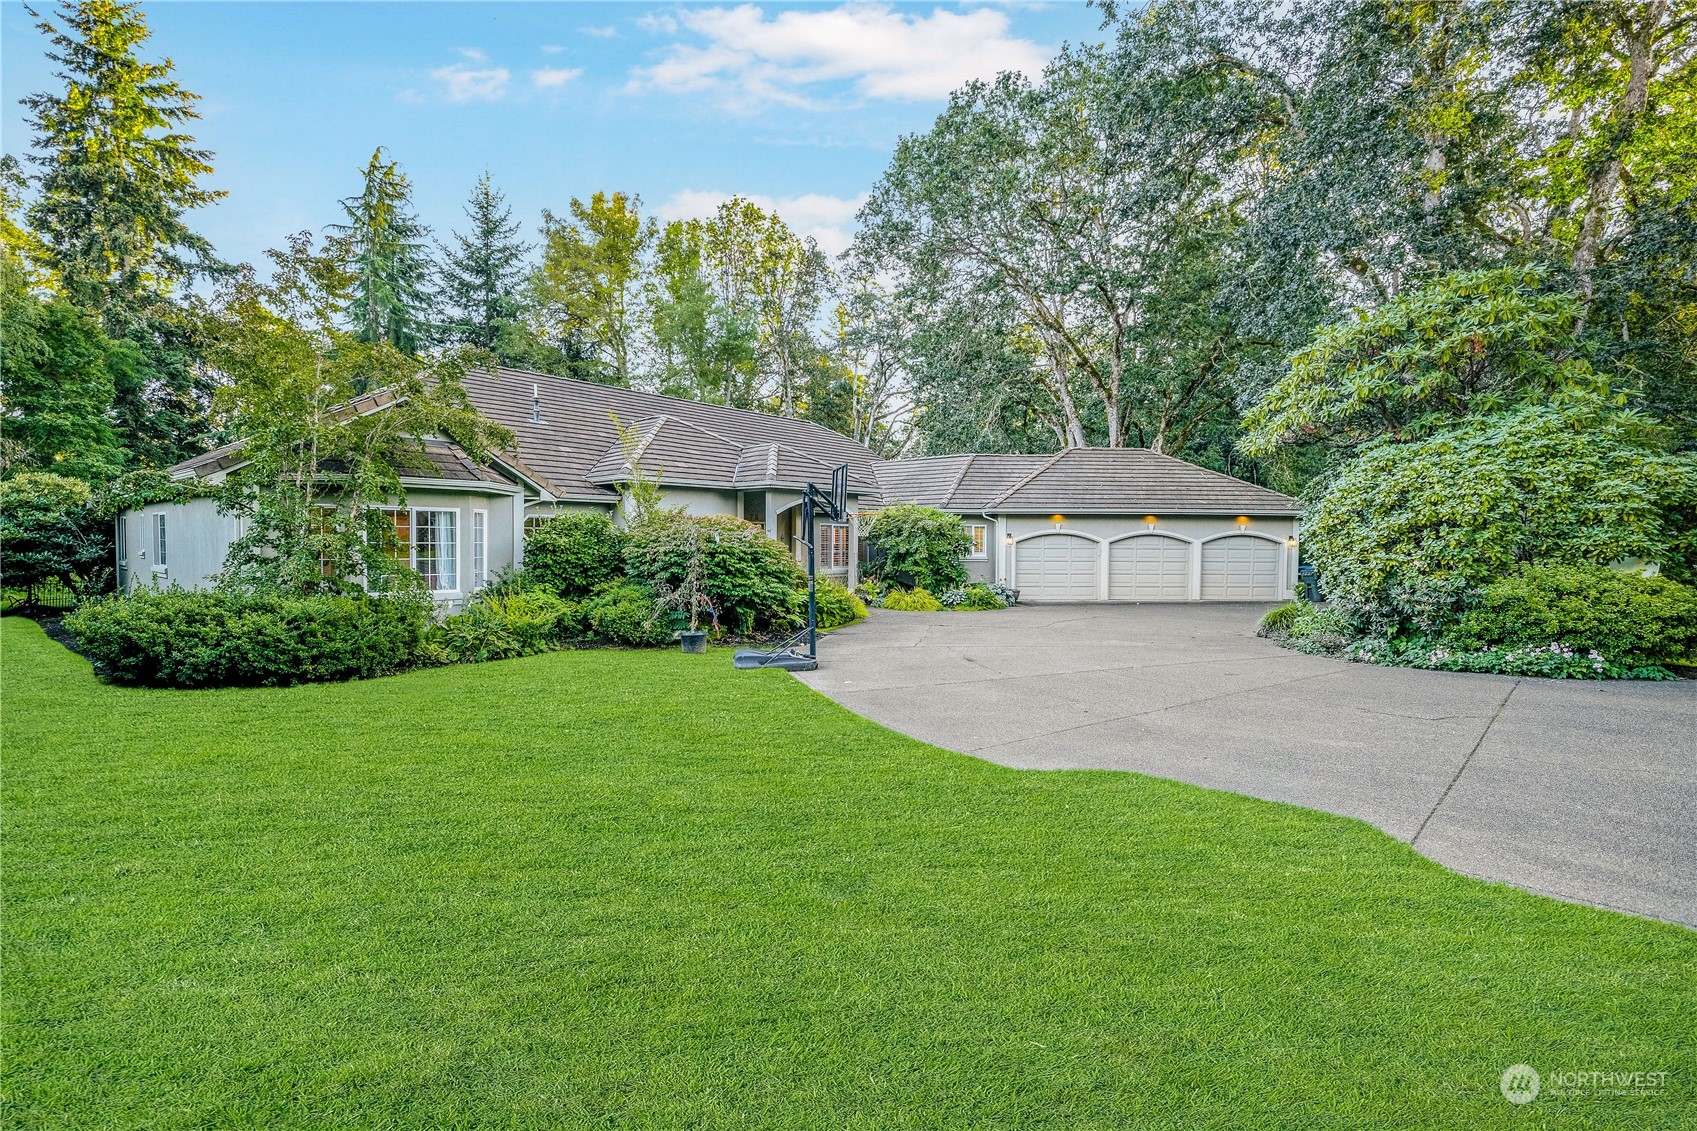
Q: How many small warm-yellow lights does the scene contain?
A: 5